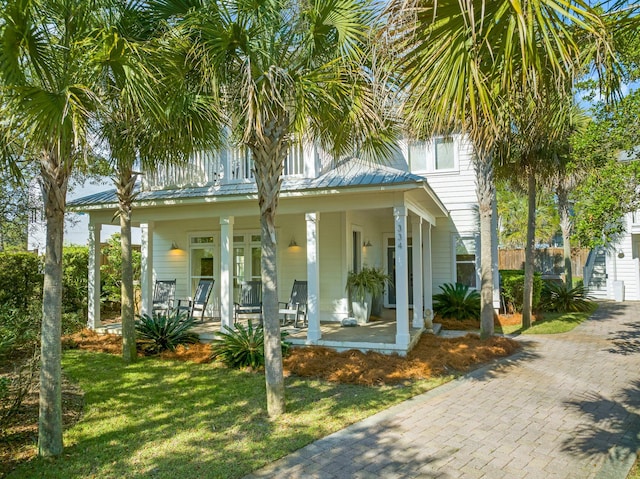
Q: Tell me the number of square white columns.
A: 7